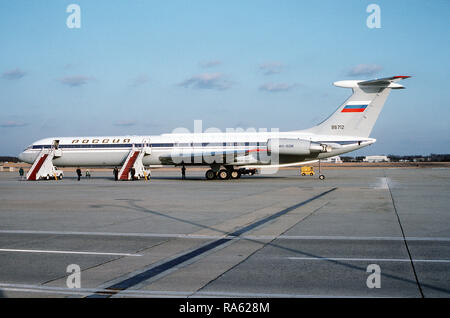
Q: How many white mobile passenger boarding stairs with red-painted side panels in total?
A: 2